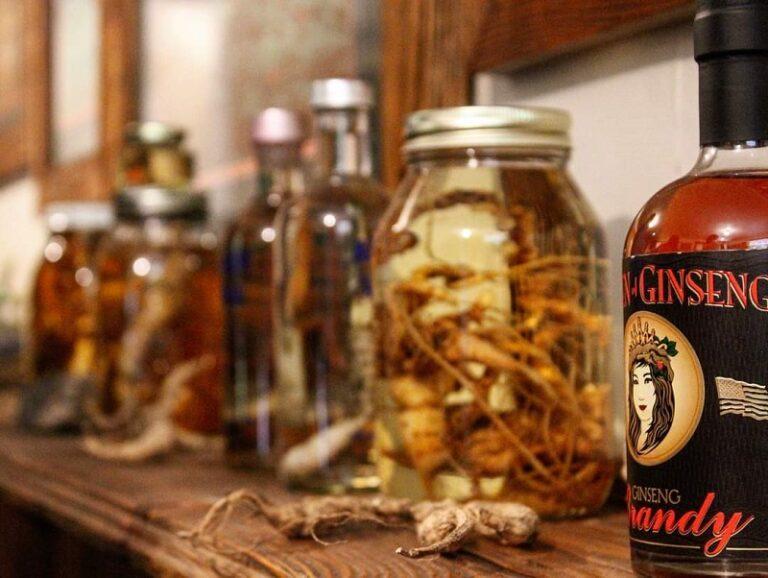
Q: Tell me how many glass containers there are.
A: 7